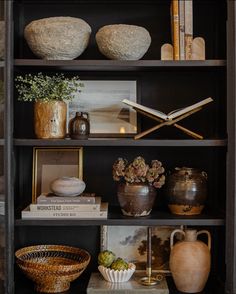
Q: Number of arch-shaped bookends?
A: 2